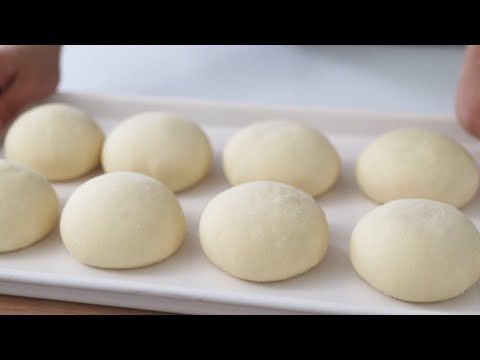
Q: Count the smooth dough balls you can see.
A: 8